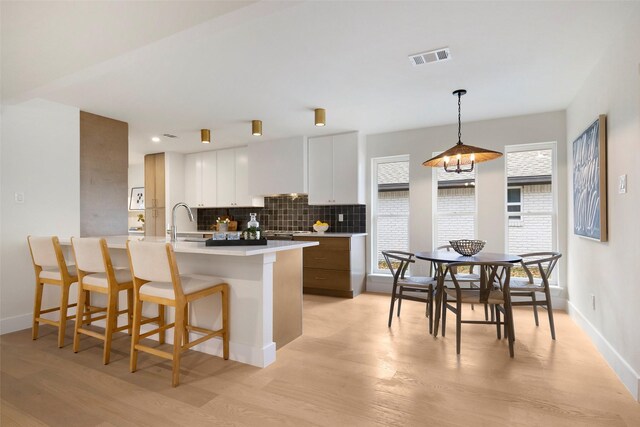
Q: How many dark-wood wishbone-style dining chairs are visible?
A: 4